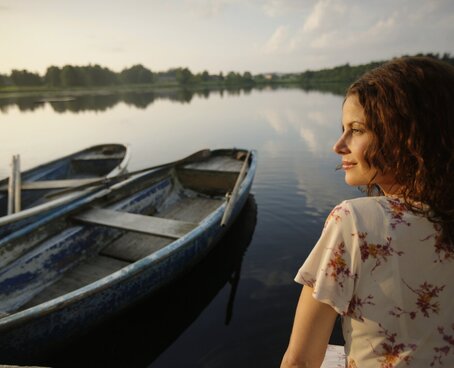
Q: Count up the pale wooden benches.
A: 2